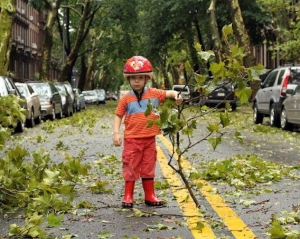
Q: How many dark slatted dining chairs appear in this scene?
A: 0